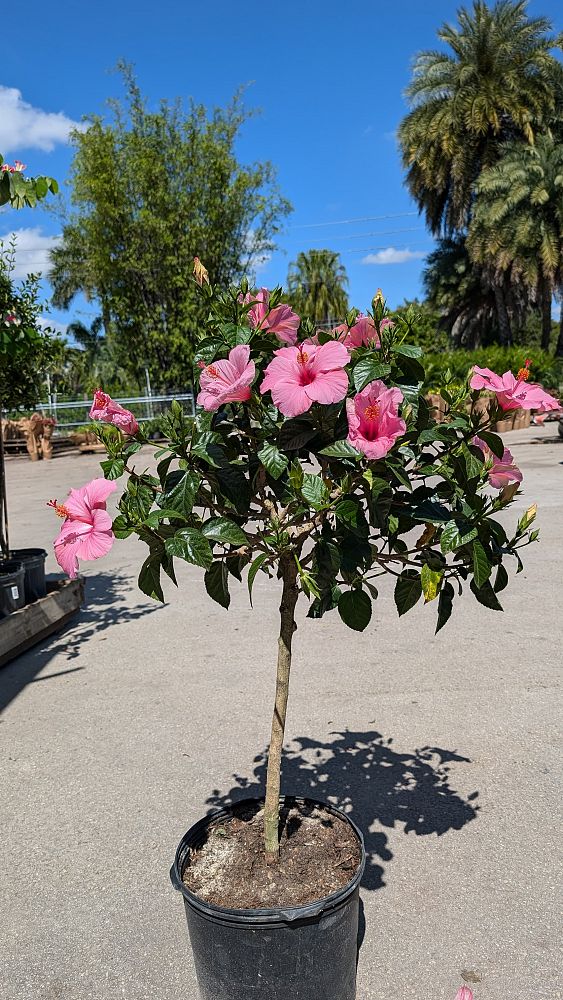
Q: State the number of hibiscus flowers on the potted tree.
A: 9